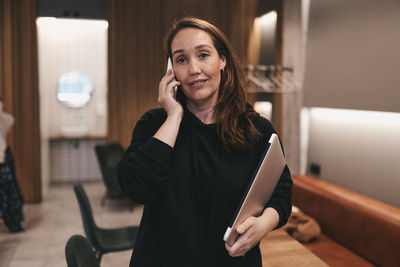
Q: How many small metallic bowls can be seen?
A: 0